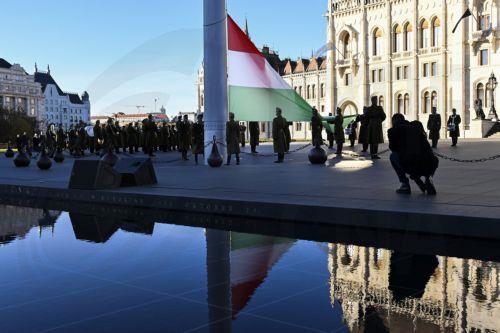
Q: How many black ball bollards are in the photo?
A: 7